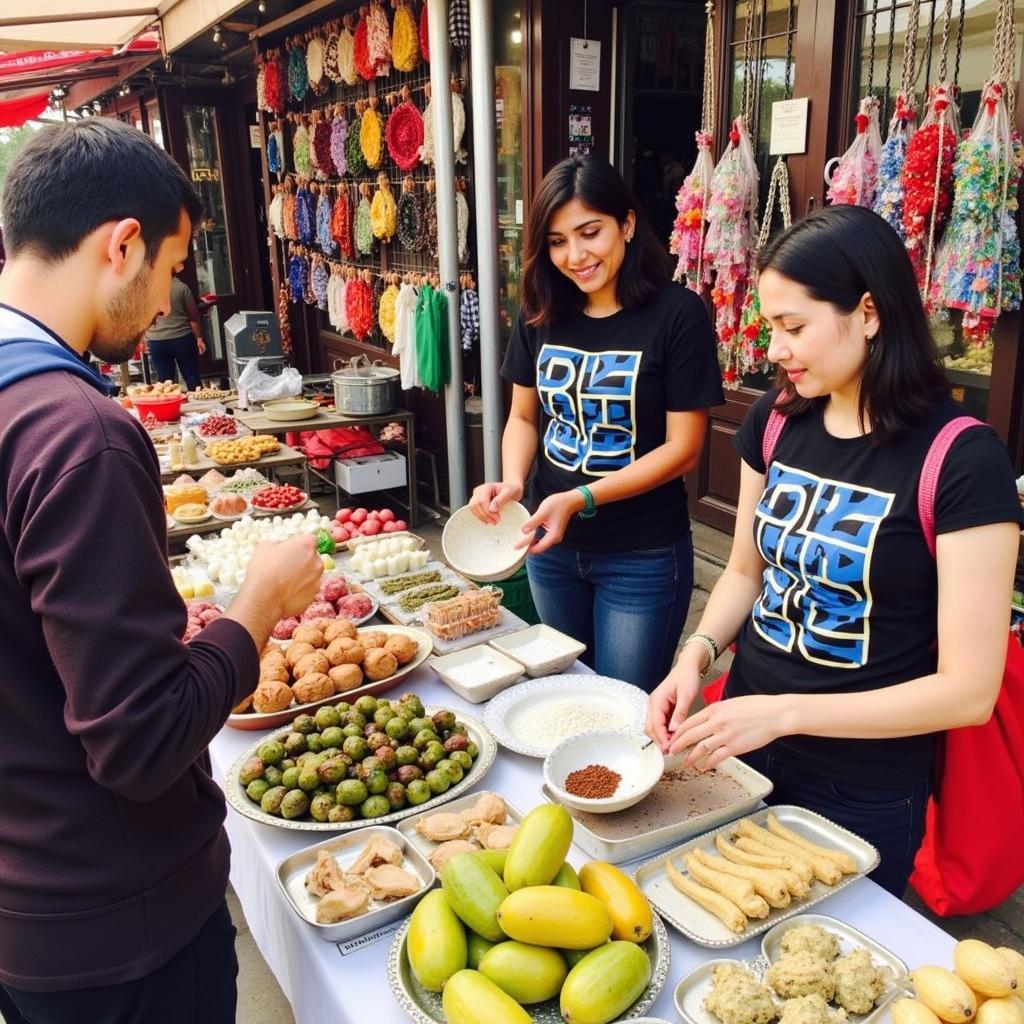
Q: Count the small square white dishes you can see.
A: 2